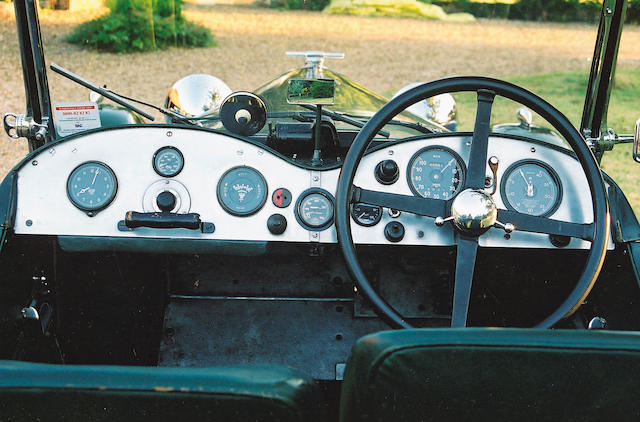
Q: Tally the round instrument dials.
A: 7